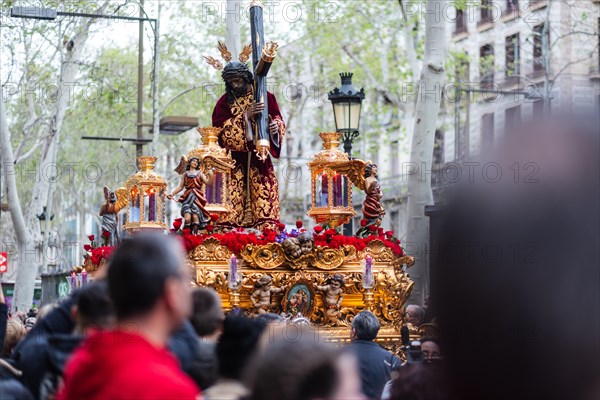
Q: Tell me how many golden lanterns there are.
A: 3